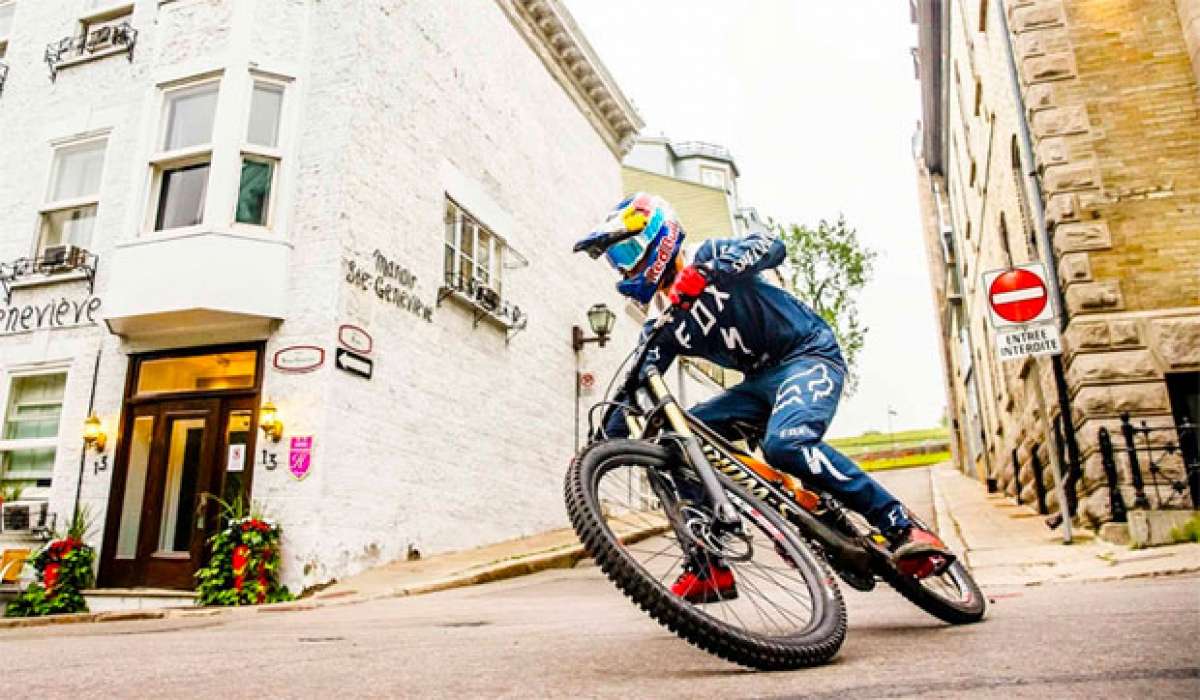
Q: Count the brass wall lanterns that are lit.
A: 2